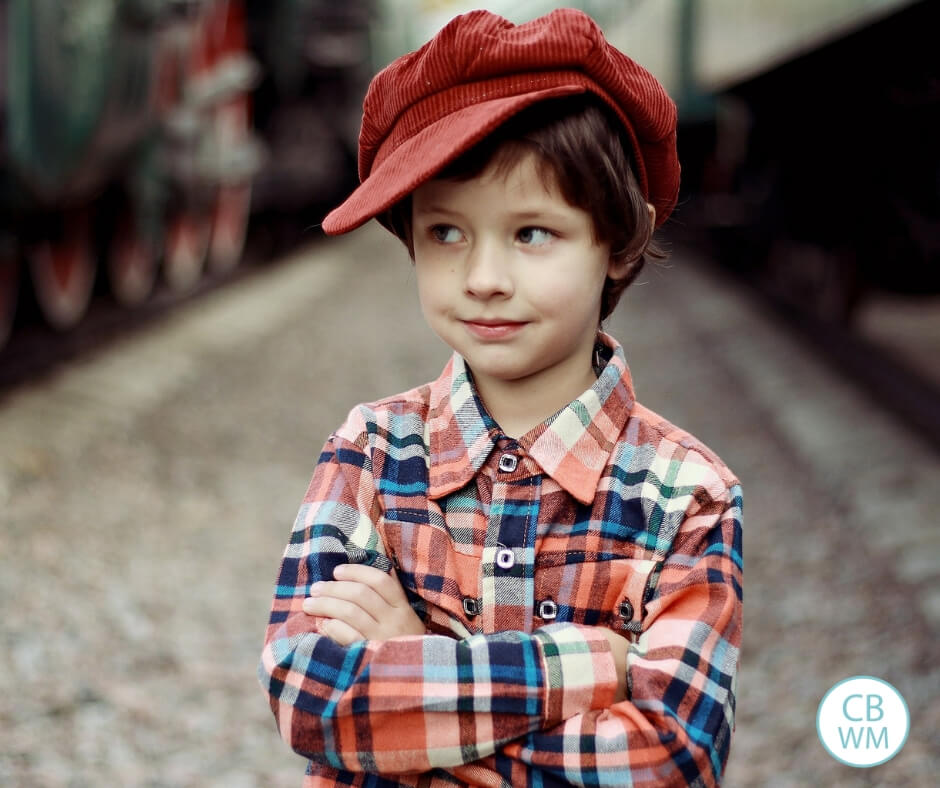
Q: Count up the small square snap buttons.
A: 5